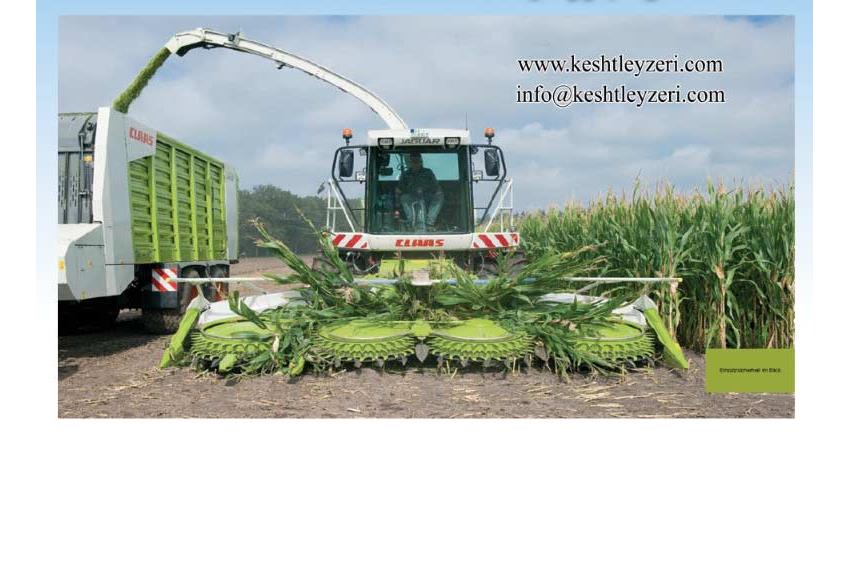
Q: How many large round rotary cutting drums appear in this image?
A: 4